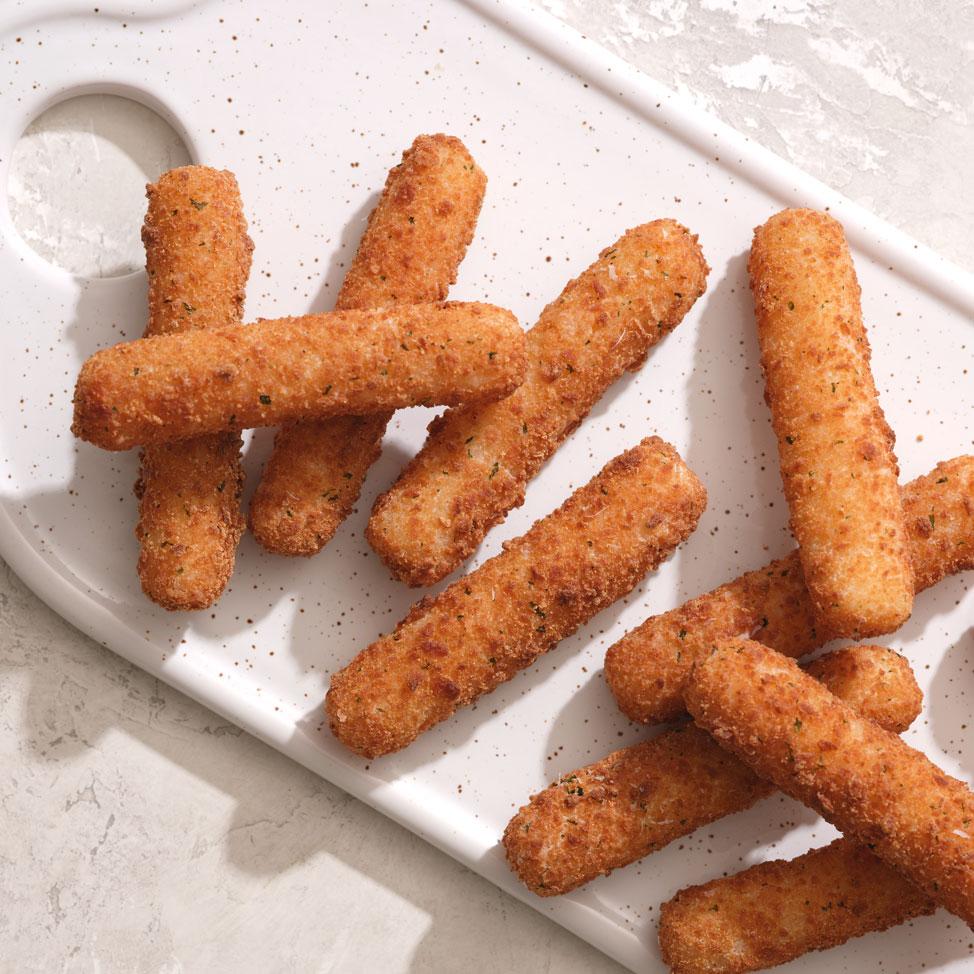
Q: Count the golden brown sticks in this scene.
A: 10